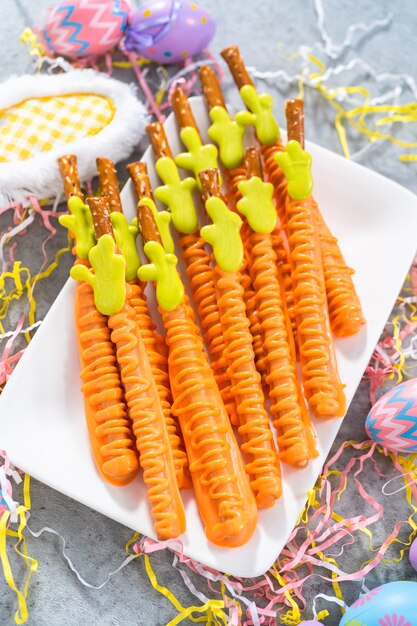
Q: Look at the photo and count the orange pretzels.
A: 12